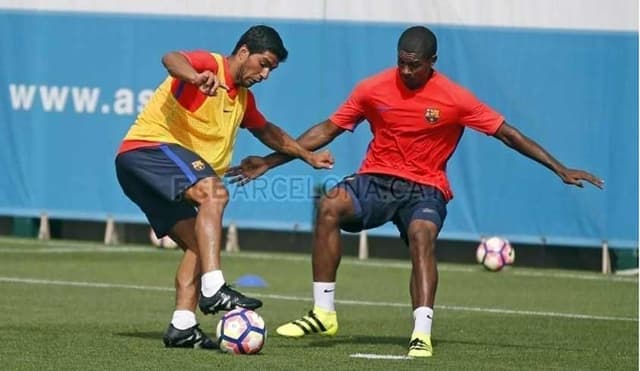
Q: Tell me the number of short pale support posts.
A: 5